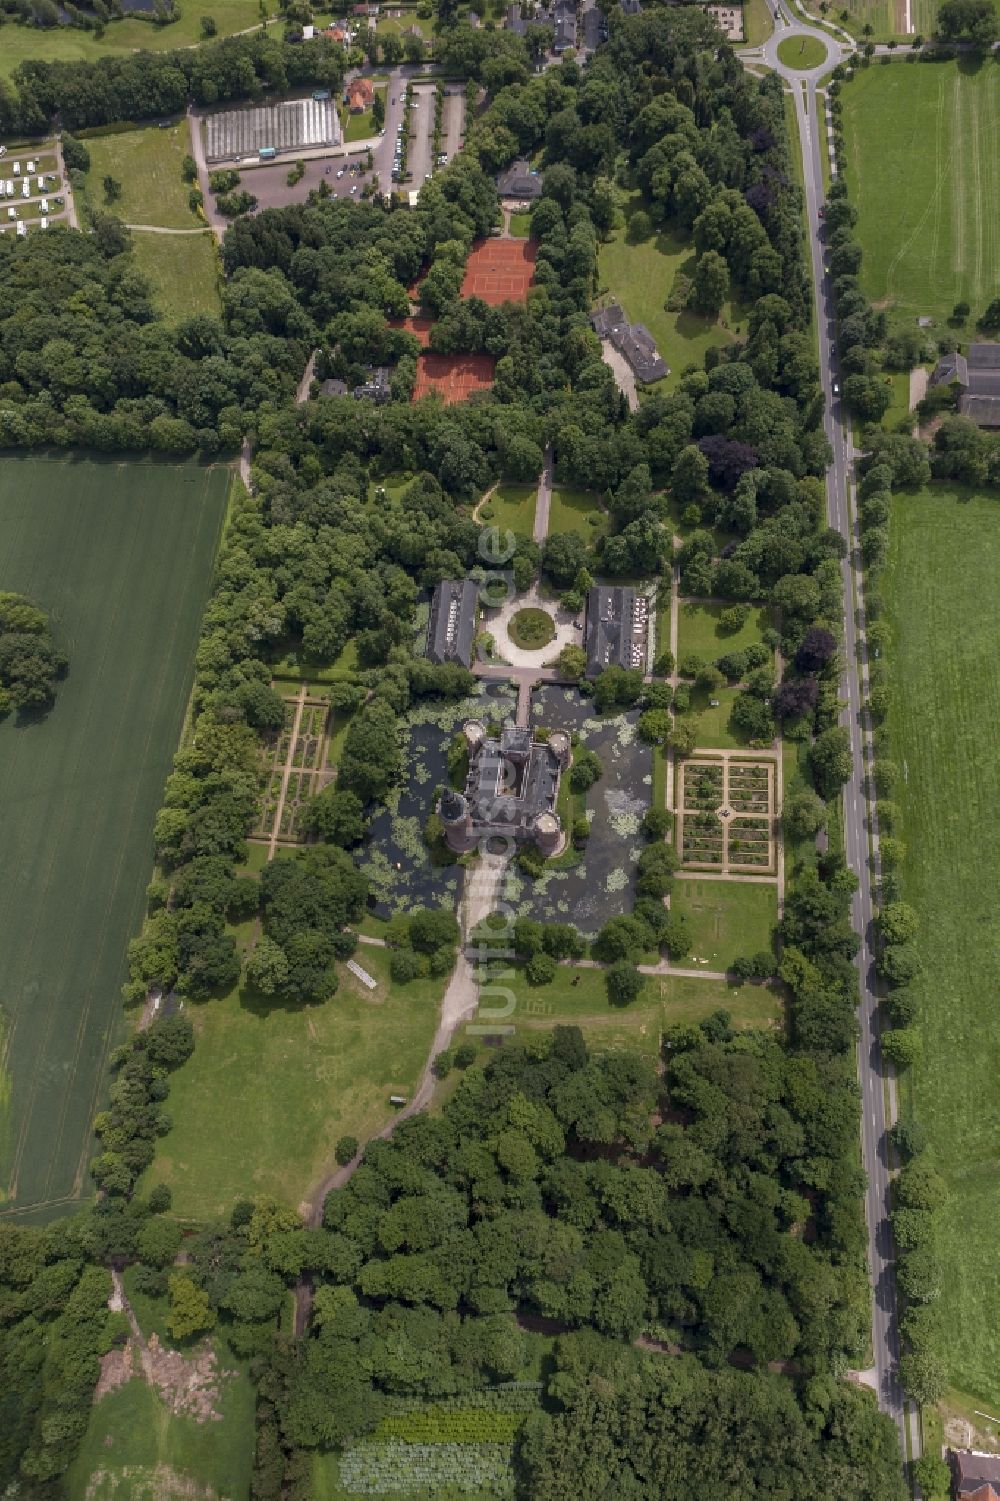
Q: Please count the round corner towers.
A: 4